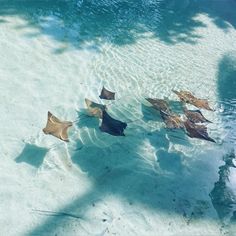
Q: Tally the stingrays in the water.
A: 9